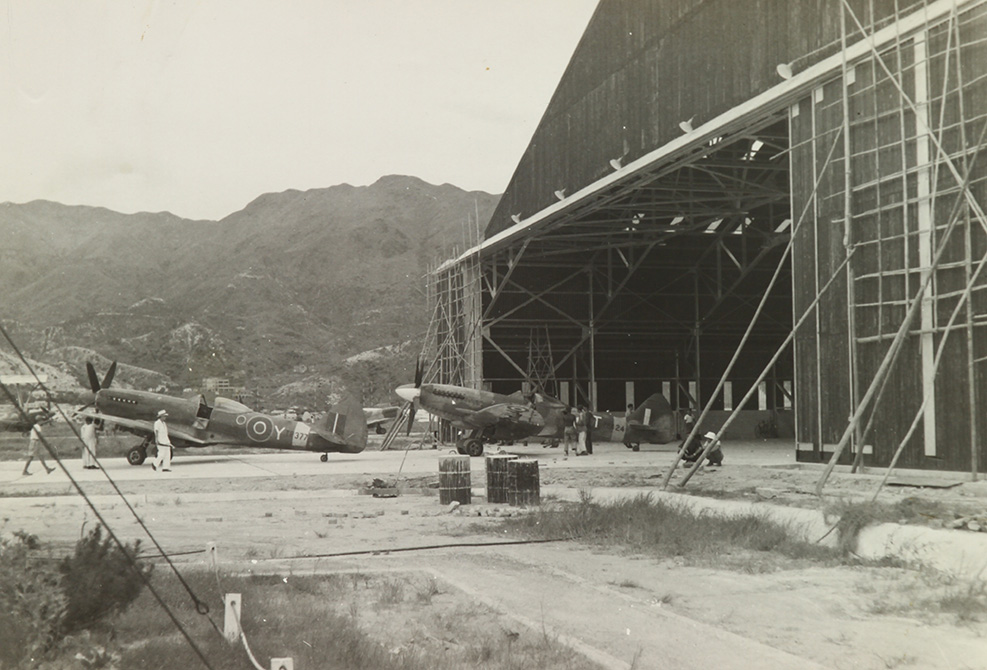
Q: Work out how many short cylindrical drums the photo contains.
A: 3